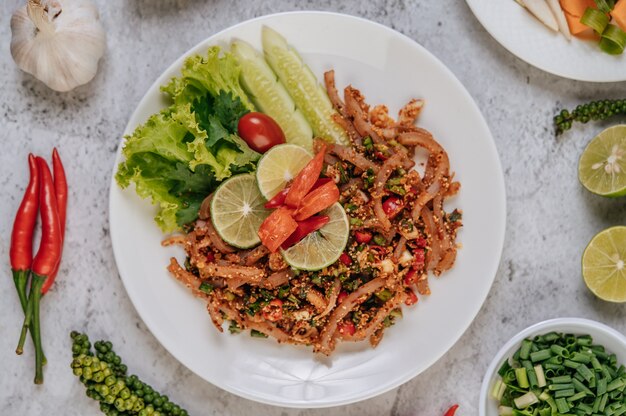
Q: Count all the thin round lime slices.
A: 3